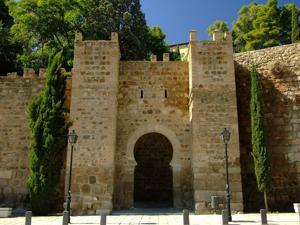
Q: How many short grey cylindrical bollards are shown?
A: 6